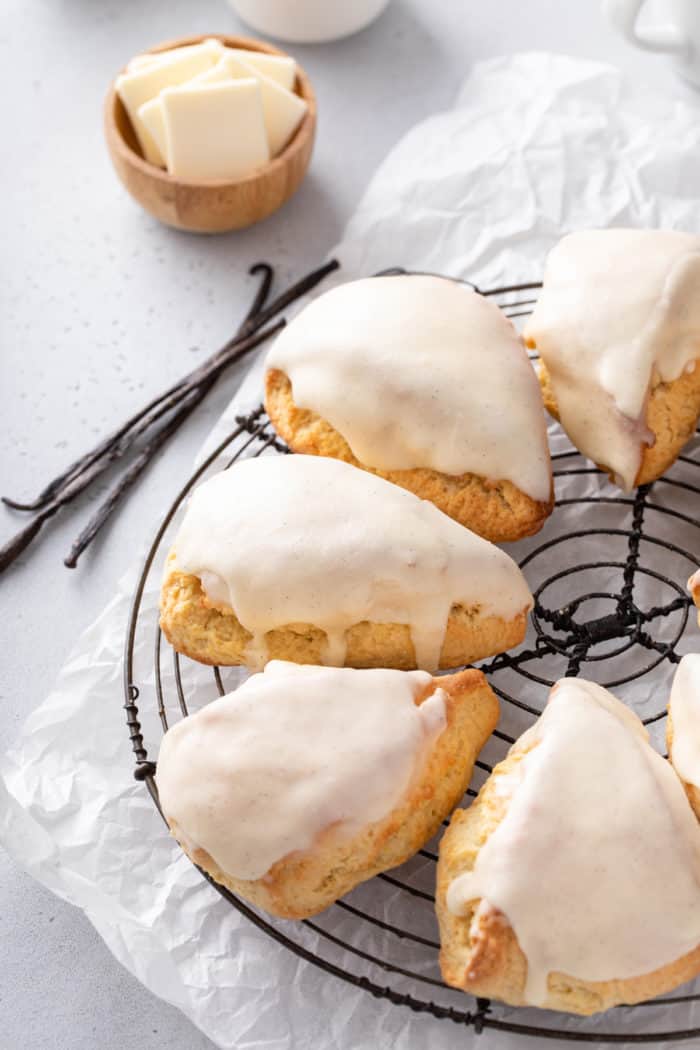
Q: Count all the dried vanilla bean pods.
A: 3